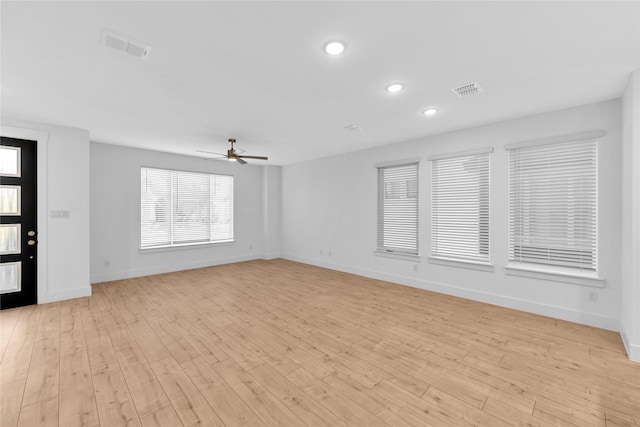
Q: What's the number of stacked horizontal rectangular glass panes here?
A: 4